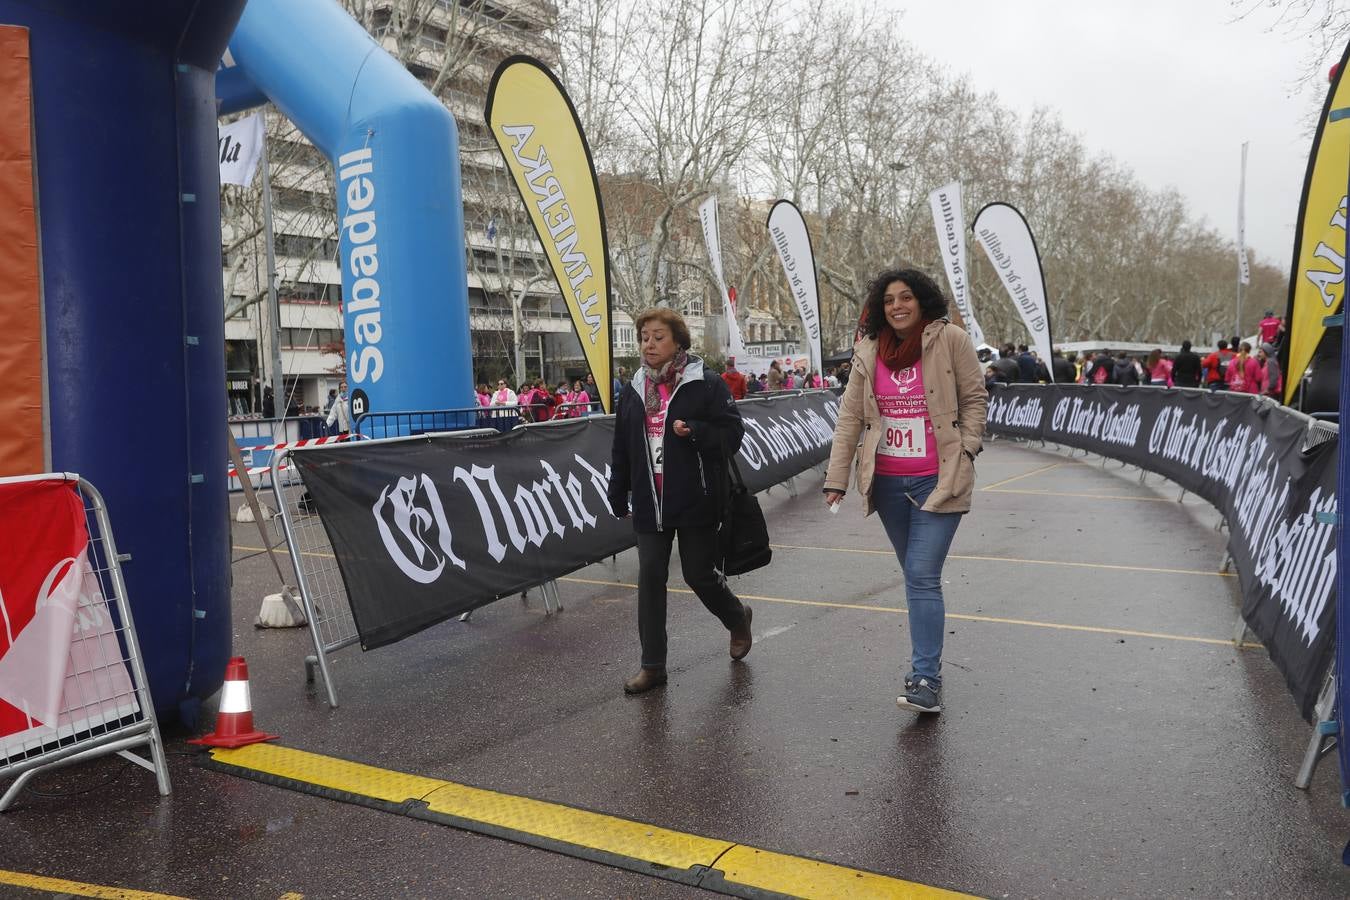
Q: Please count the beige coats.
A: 1